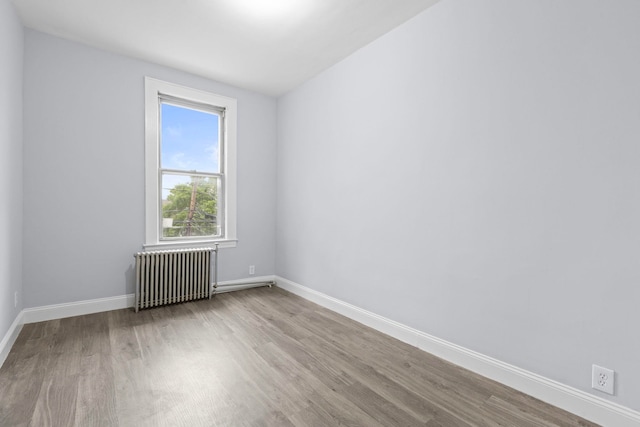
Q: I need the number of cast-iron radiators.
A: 1